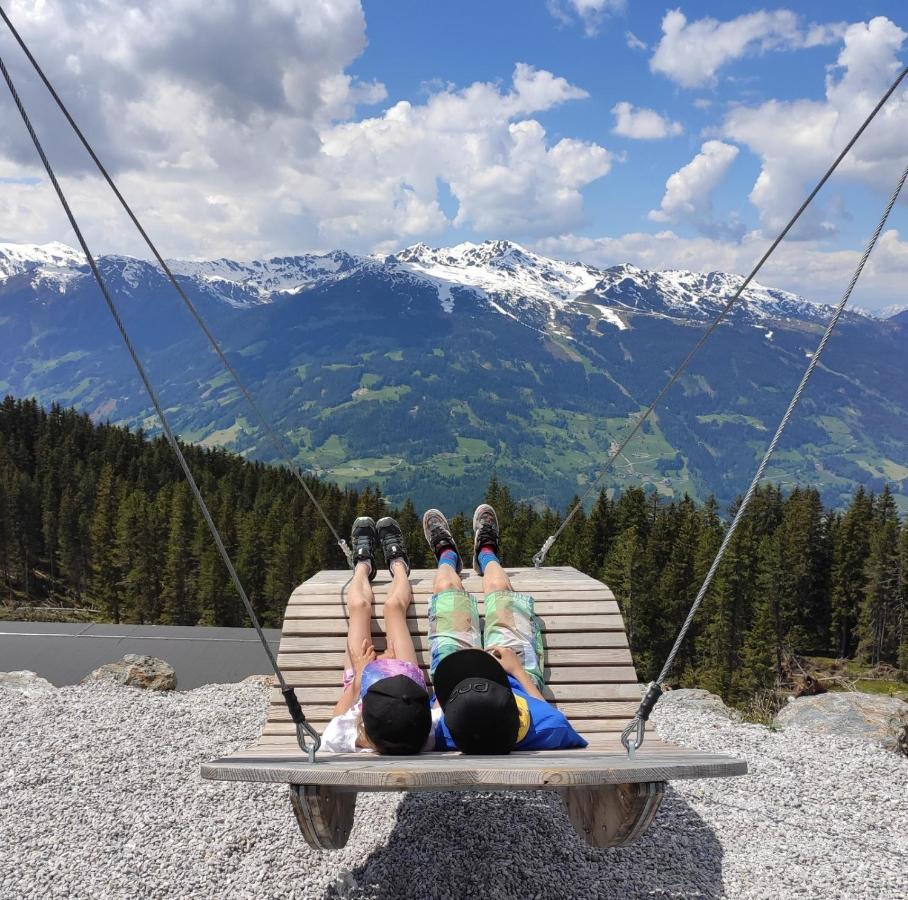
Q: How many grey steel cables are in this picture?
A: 4